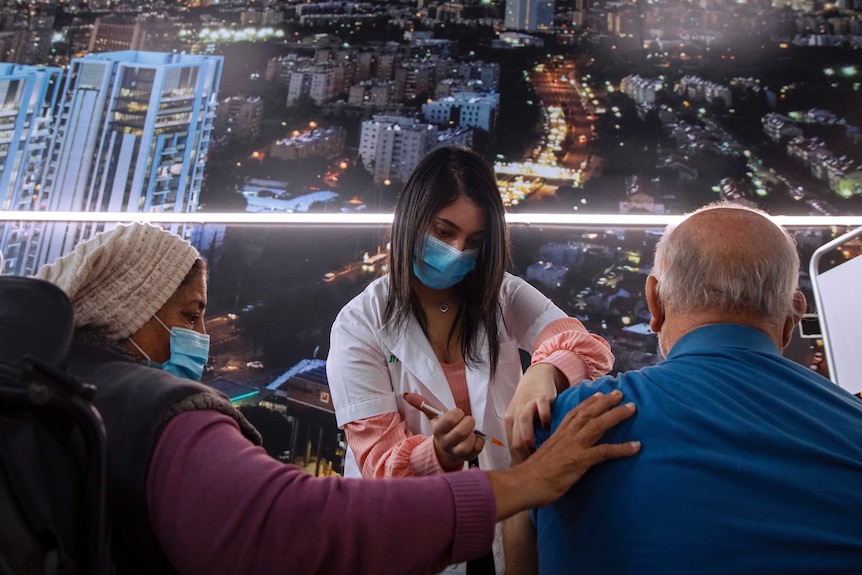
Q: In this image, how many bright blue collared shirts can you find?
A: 1